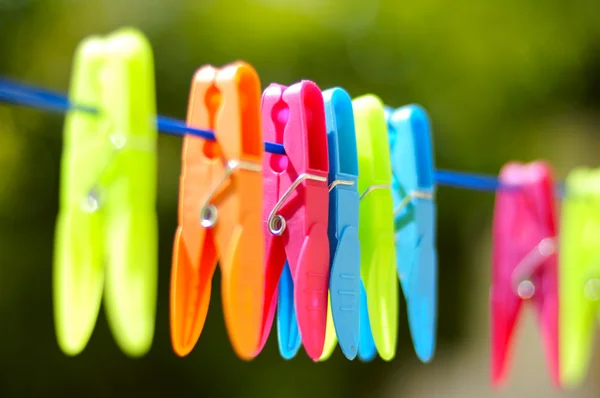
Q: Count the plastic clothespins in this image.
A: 8